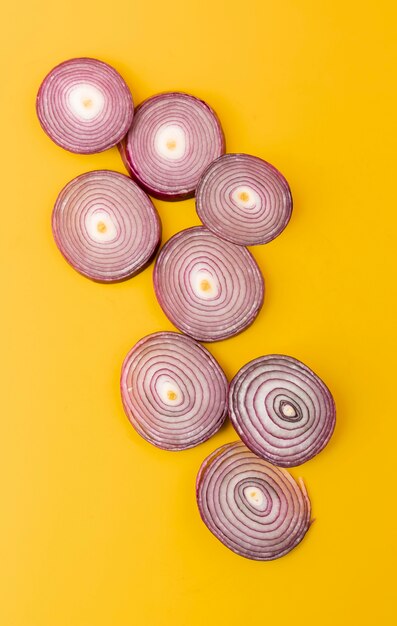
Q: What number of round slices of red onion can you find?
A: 8